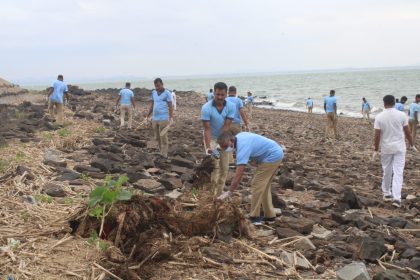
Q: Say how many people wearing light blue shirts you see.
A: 13